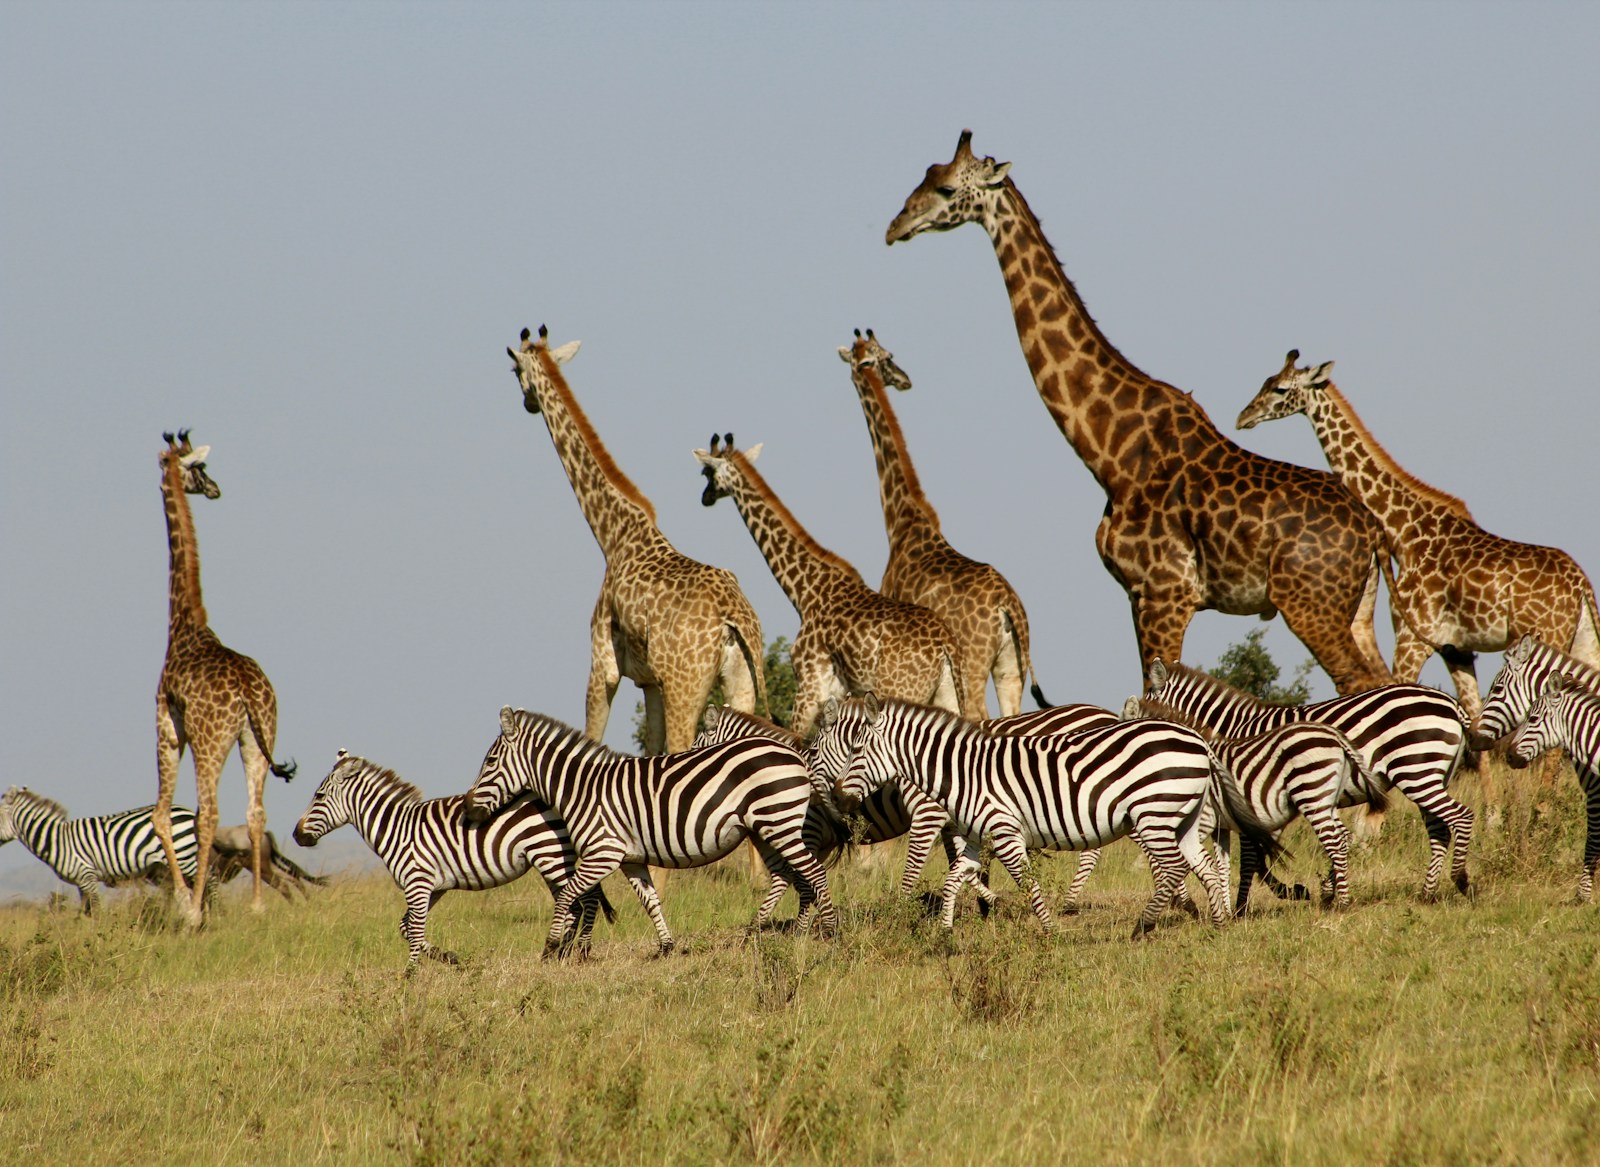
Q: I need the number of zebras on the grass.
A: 10